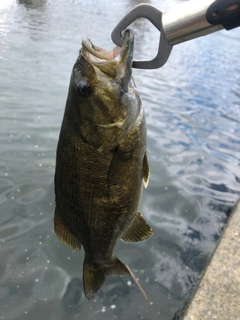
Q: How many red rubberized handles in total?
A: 0